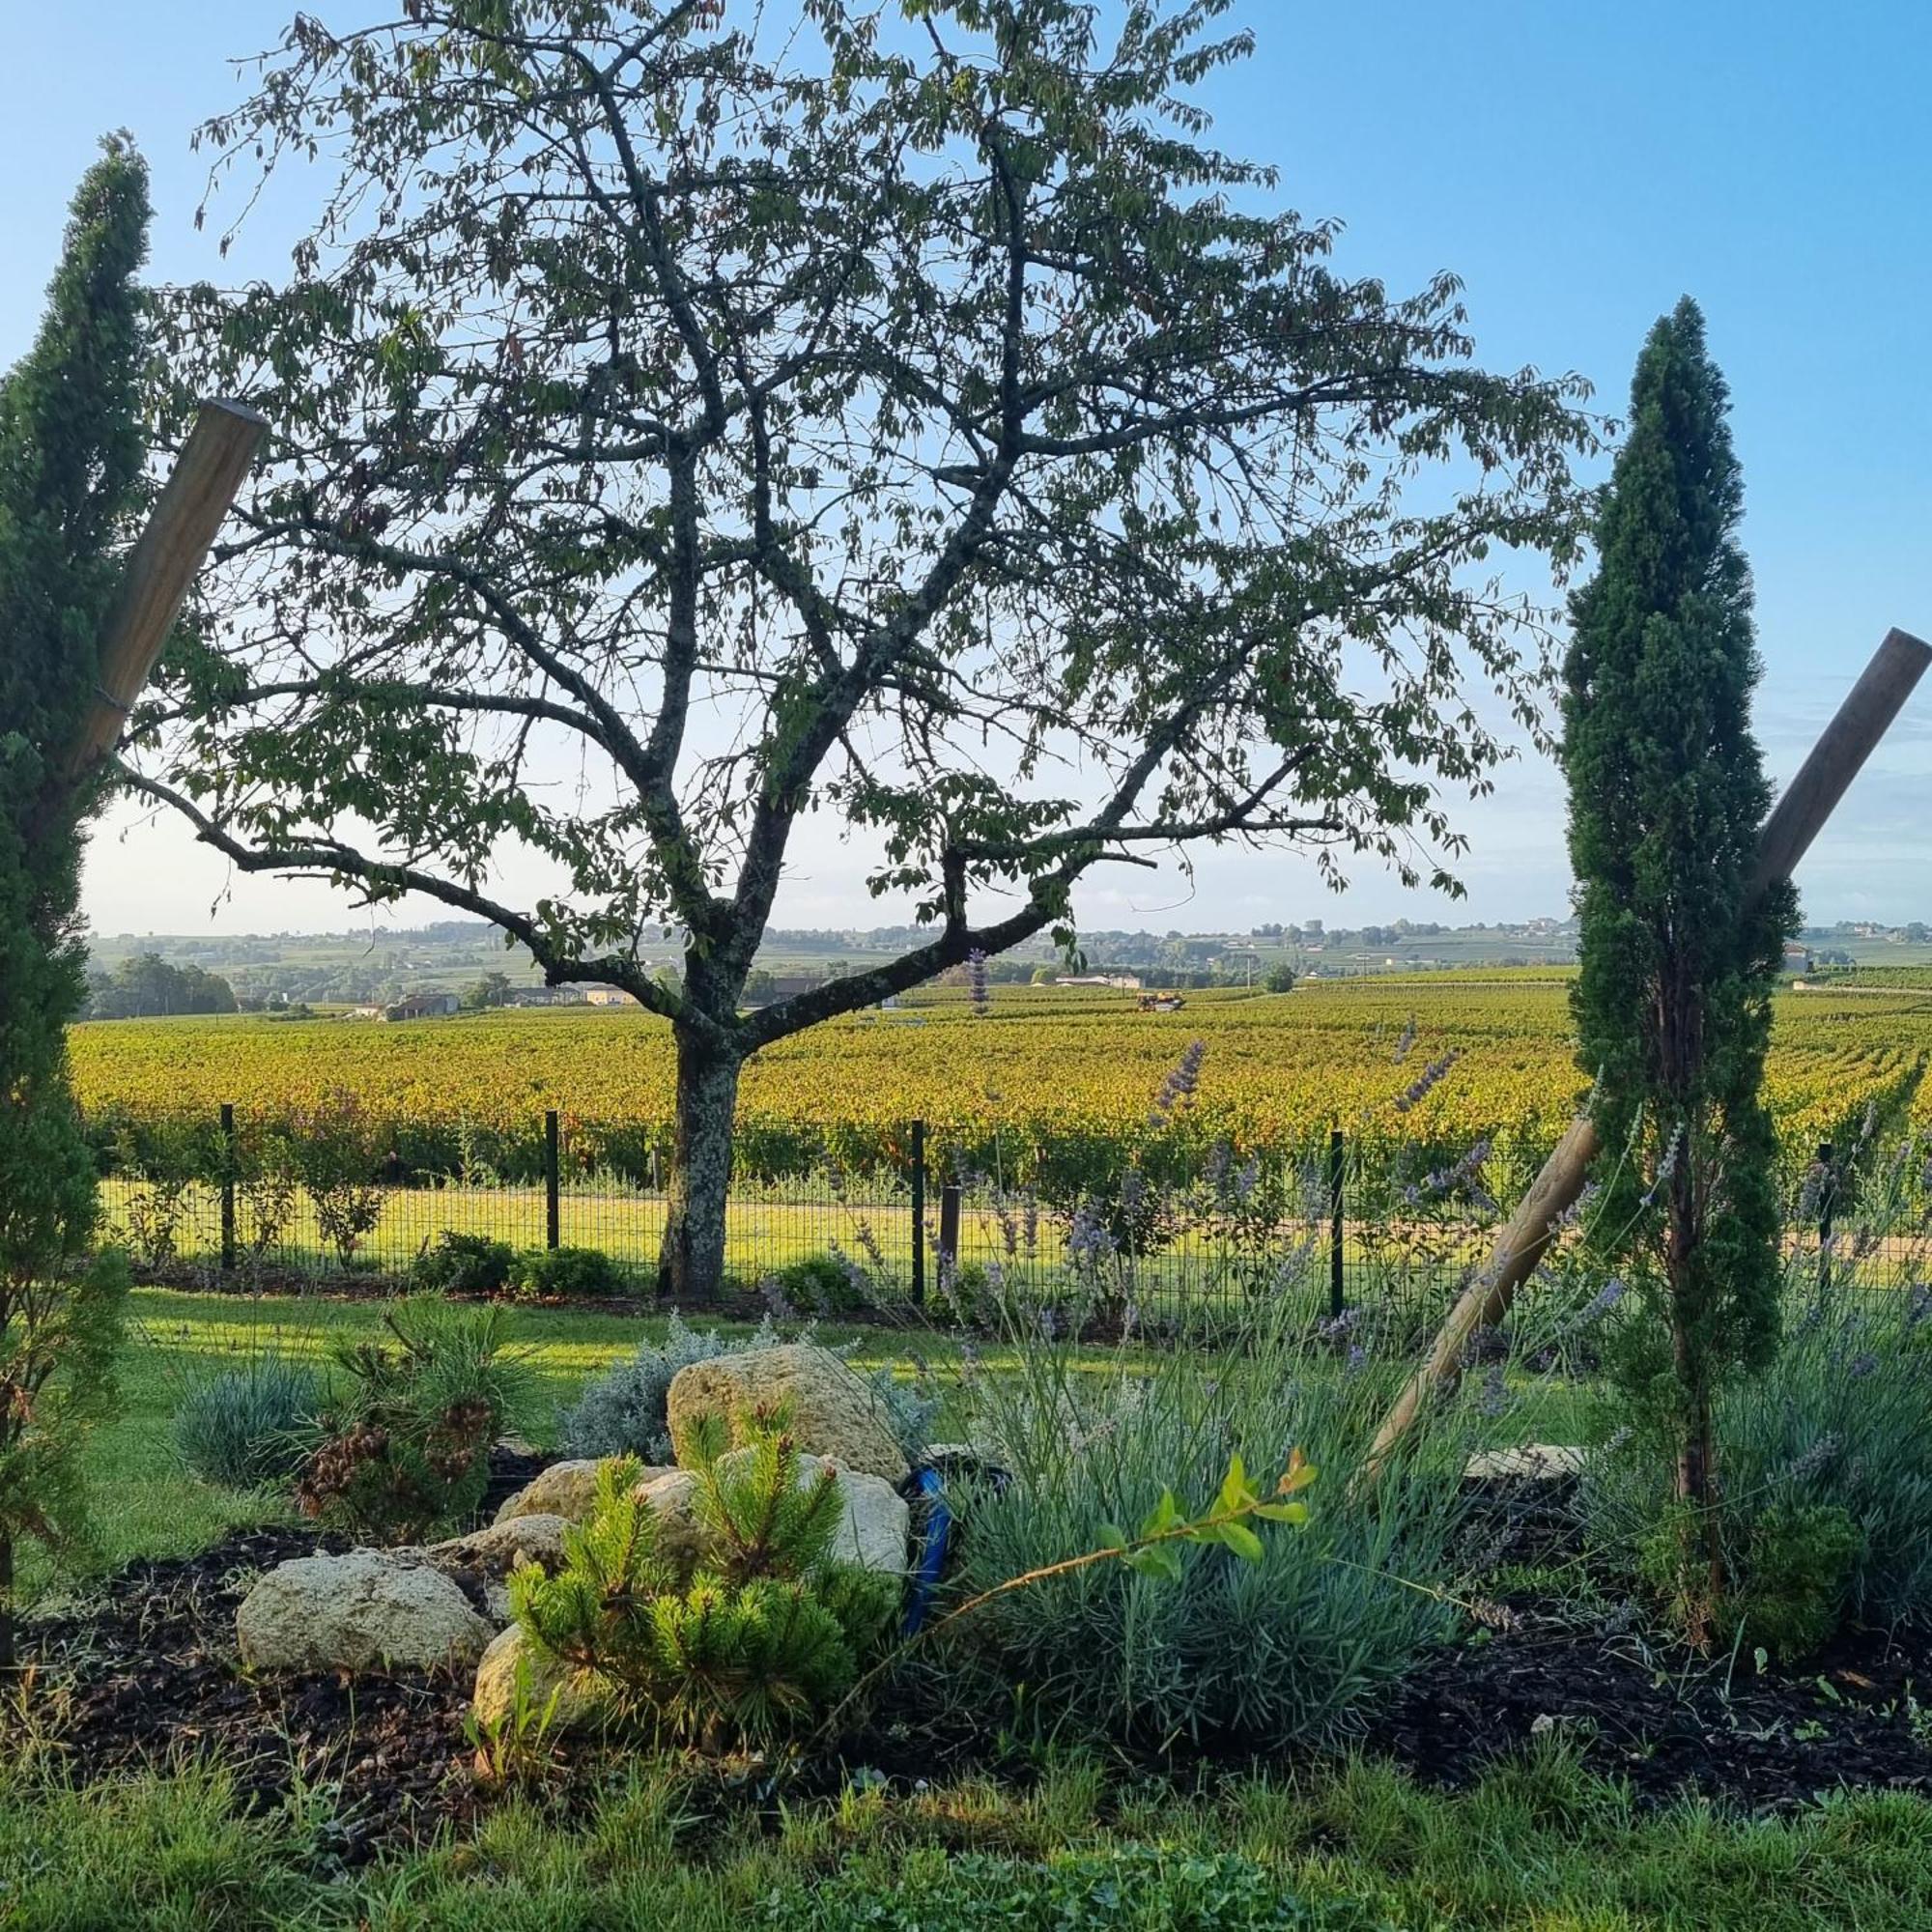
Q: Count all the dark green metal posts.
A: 5